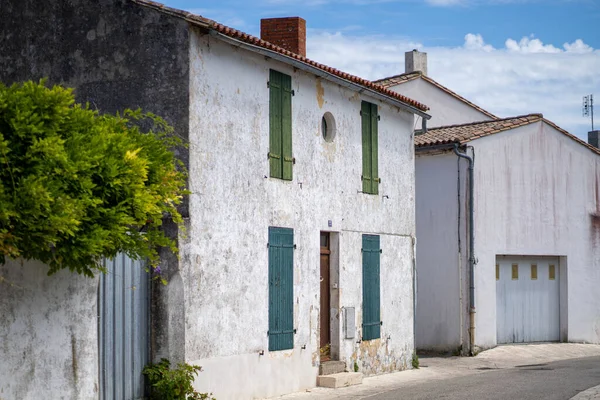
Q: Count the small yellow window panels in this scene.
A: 4